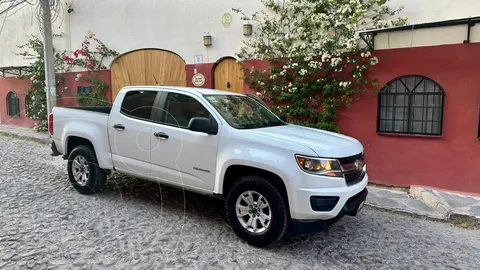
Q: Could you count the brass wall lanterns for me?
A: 2